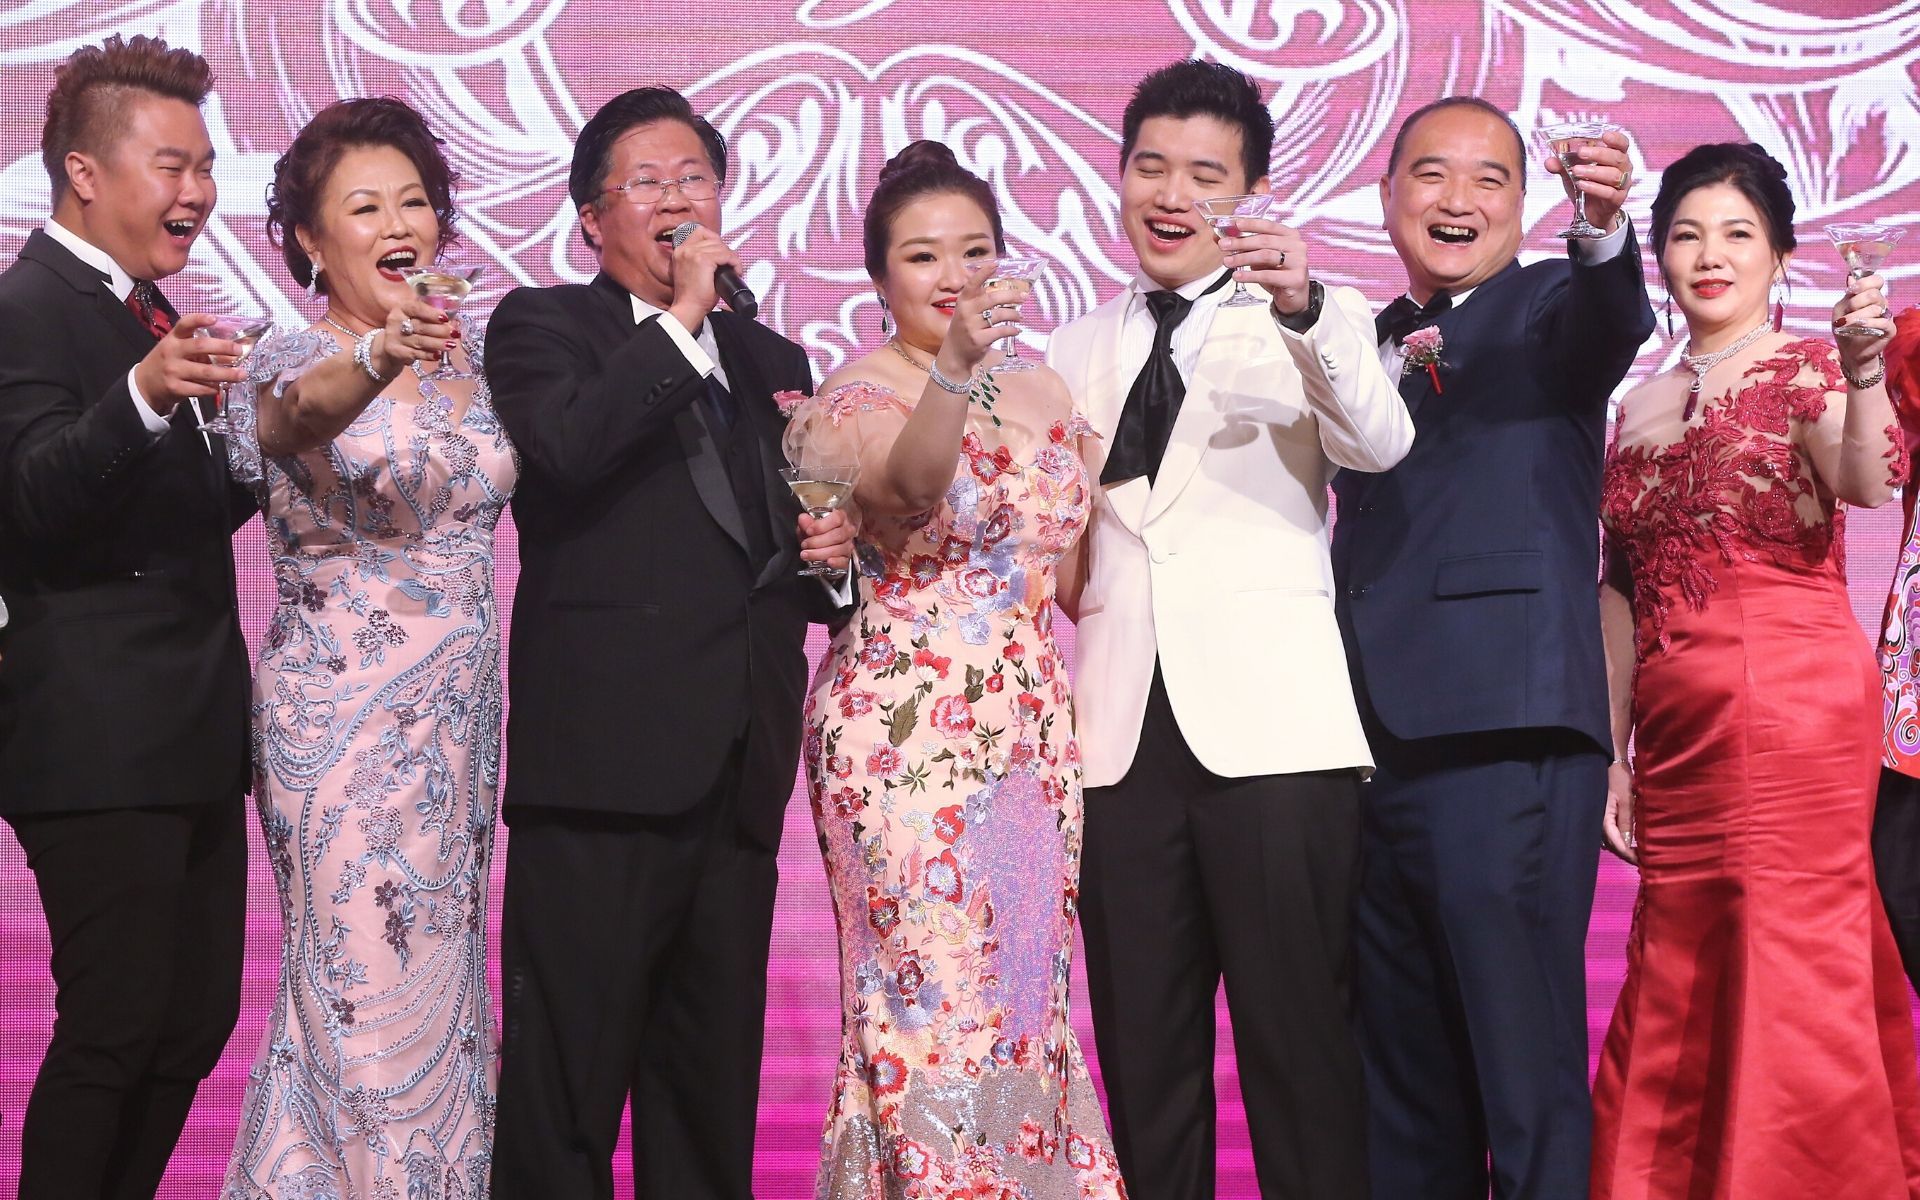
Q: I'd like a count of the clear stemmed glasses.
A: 7